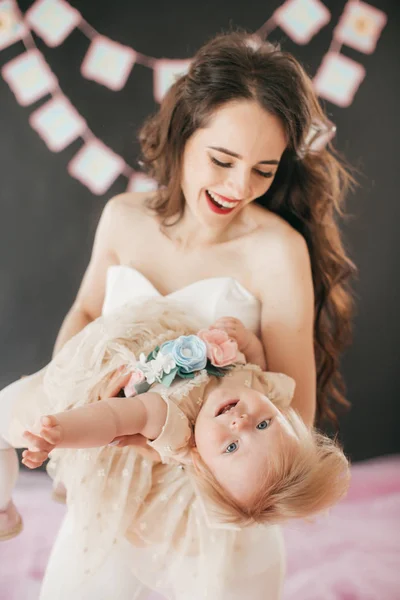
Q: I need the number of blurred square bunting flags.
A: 11